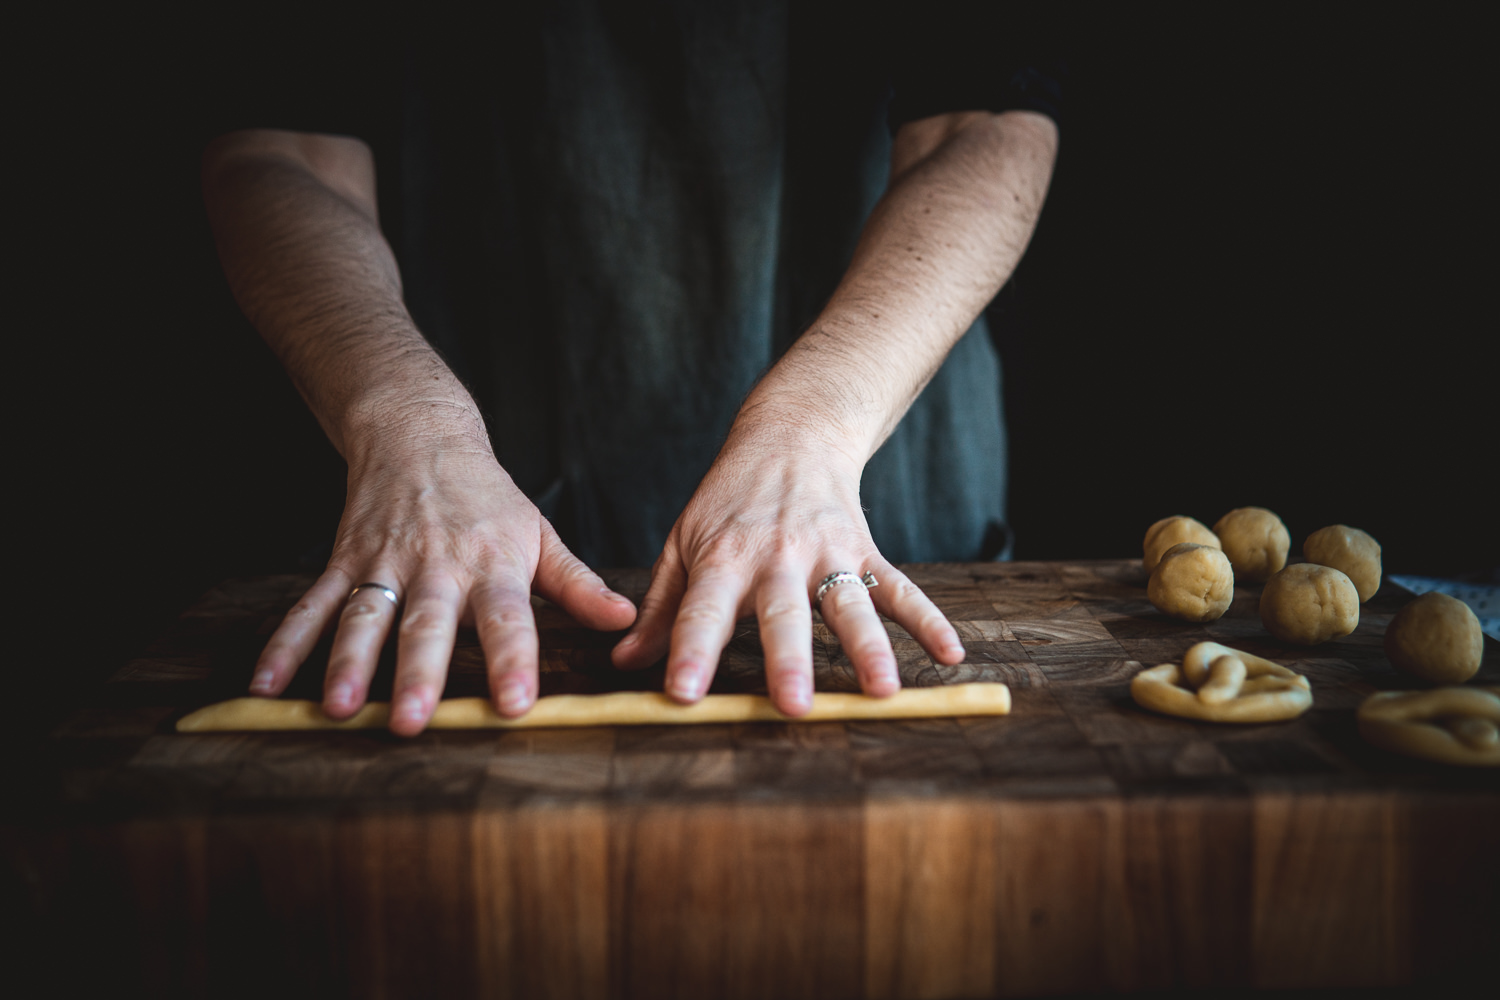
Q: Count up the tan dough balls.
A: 6